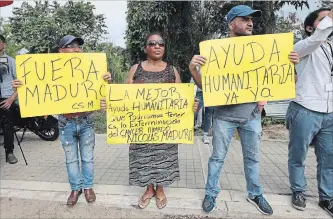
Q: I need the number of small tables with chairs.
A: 0